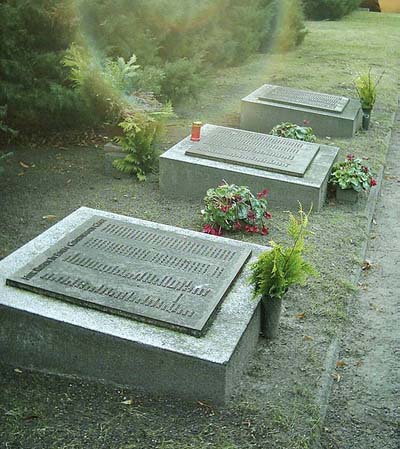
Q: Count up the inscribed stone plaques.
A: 3